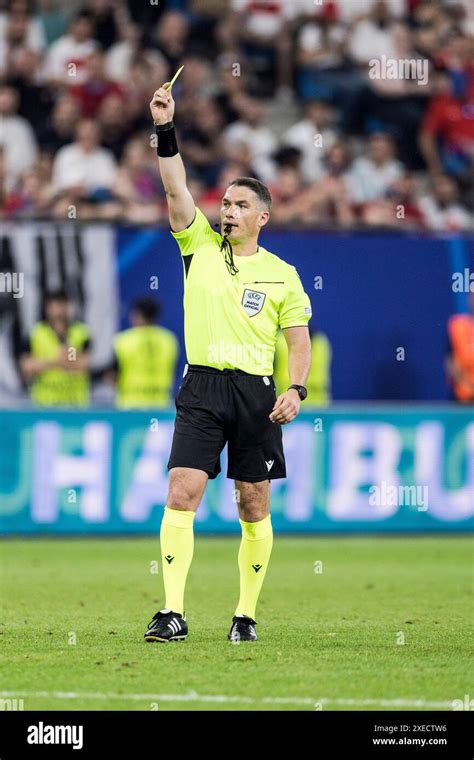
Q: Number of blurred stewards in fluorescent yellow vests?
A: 3